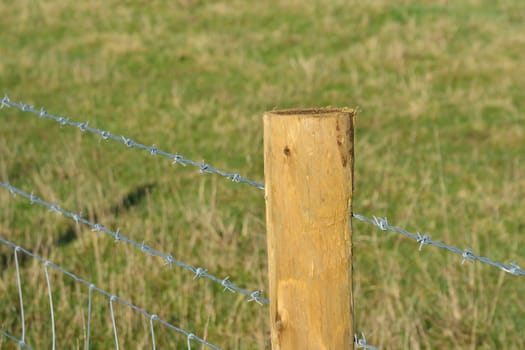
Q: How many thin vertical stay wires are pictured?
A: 6